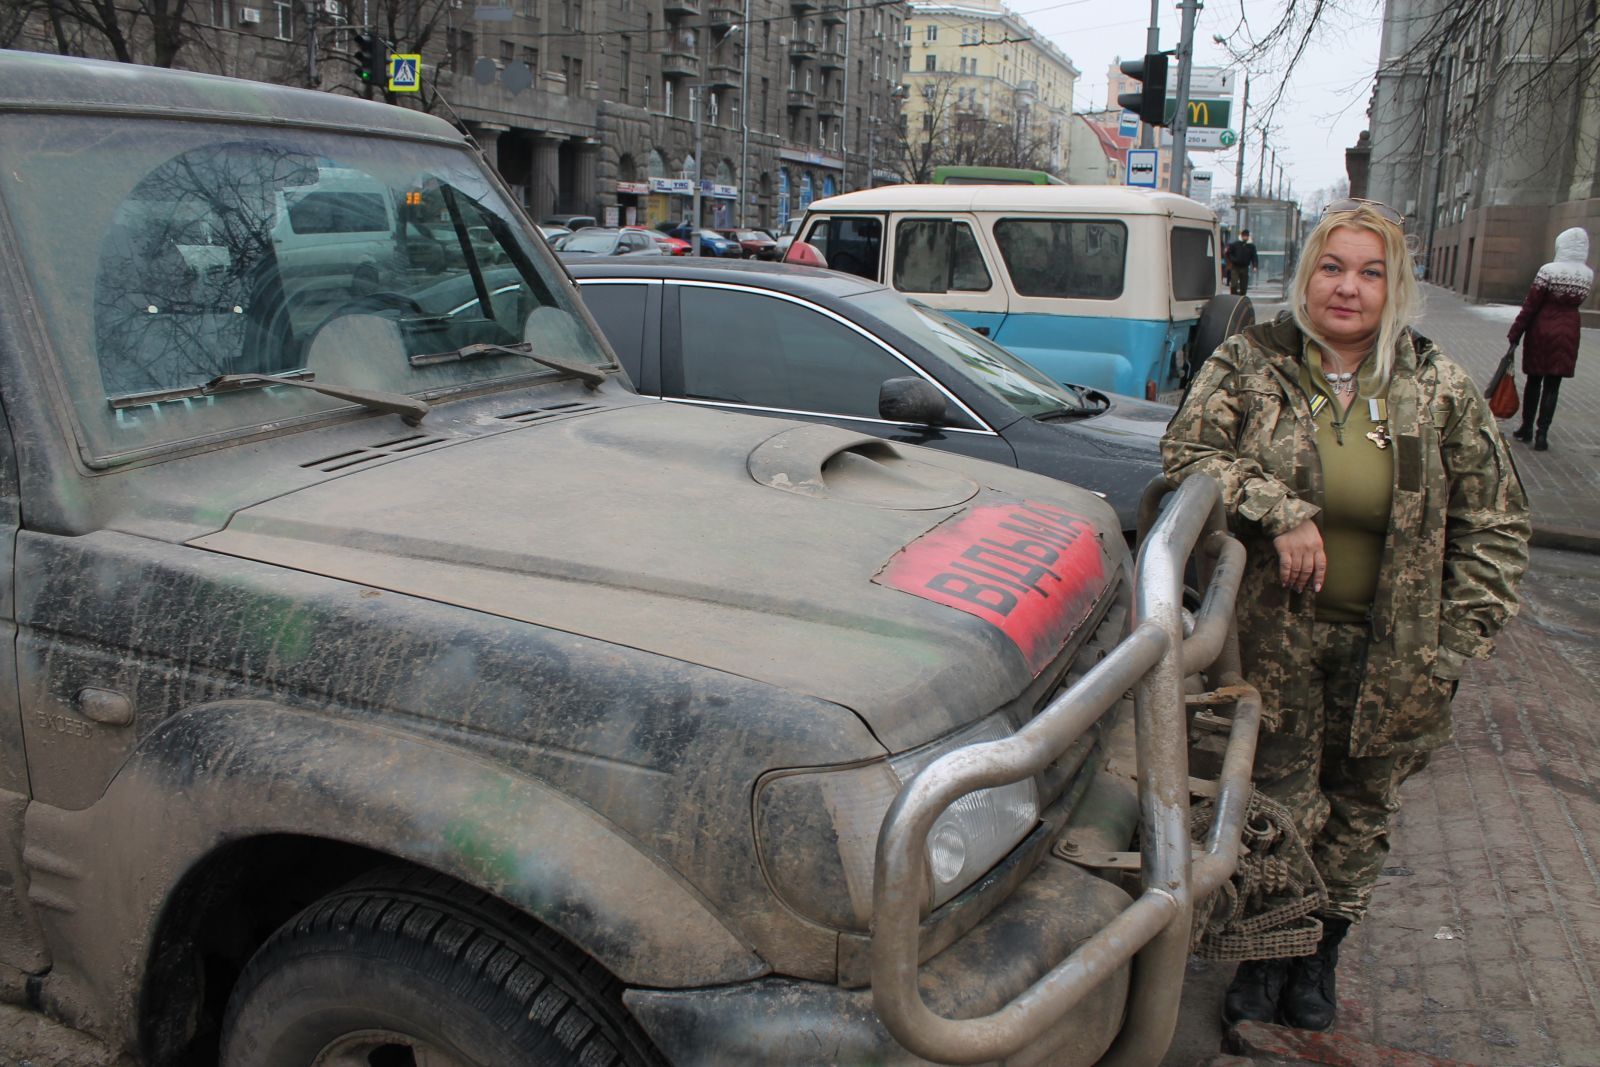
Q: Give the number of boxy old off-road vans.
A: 1